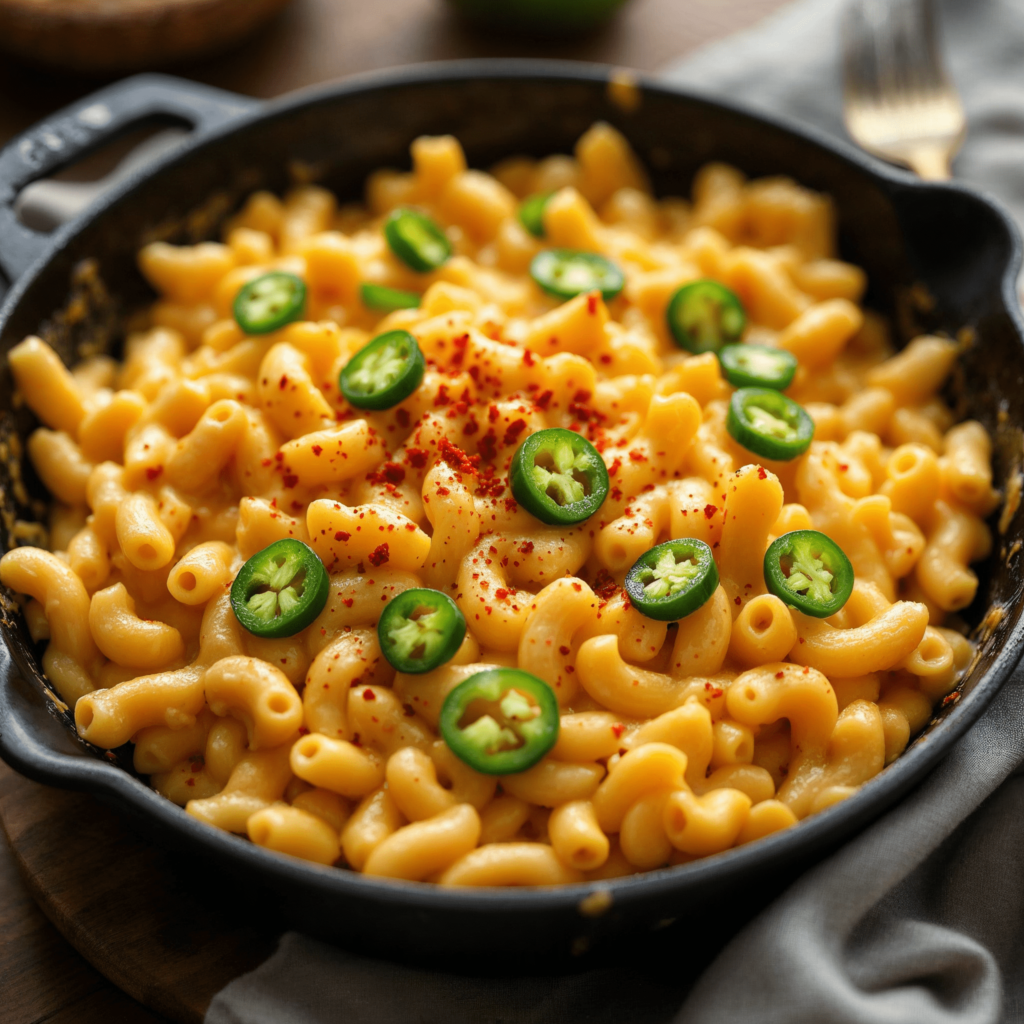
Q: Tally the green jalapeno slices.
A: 15